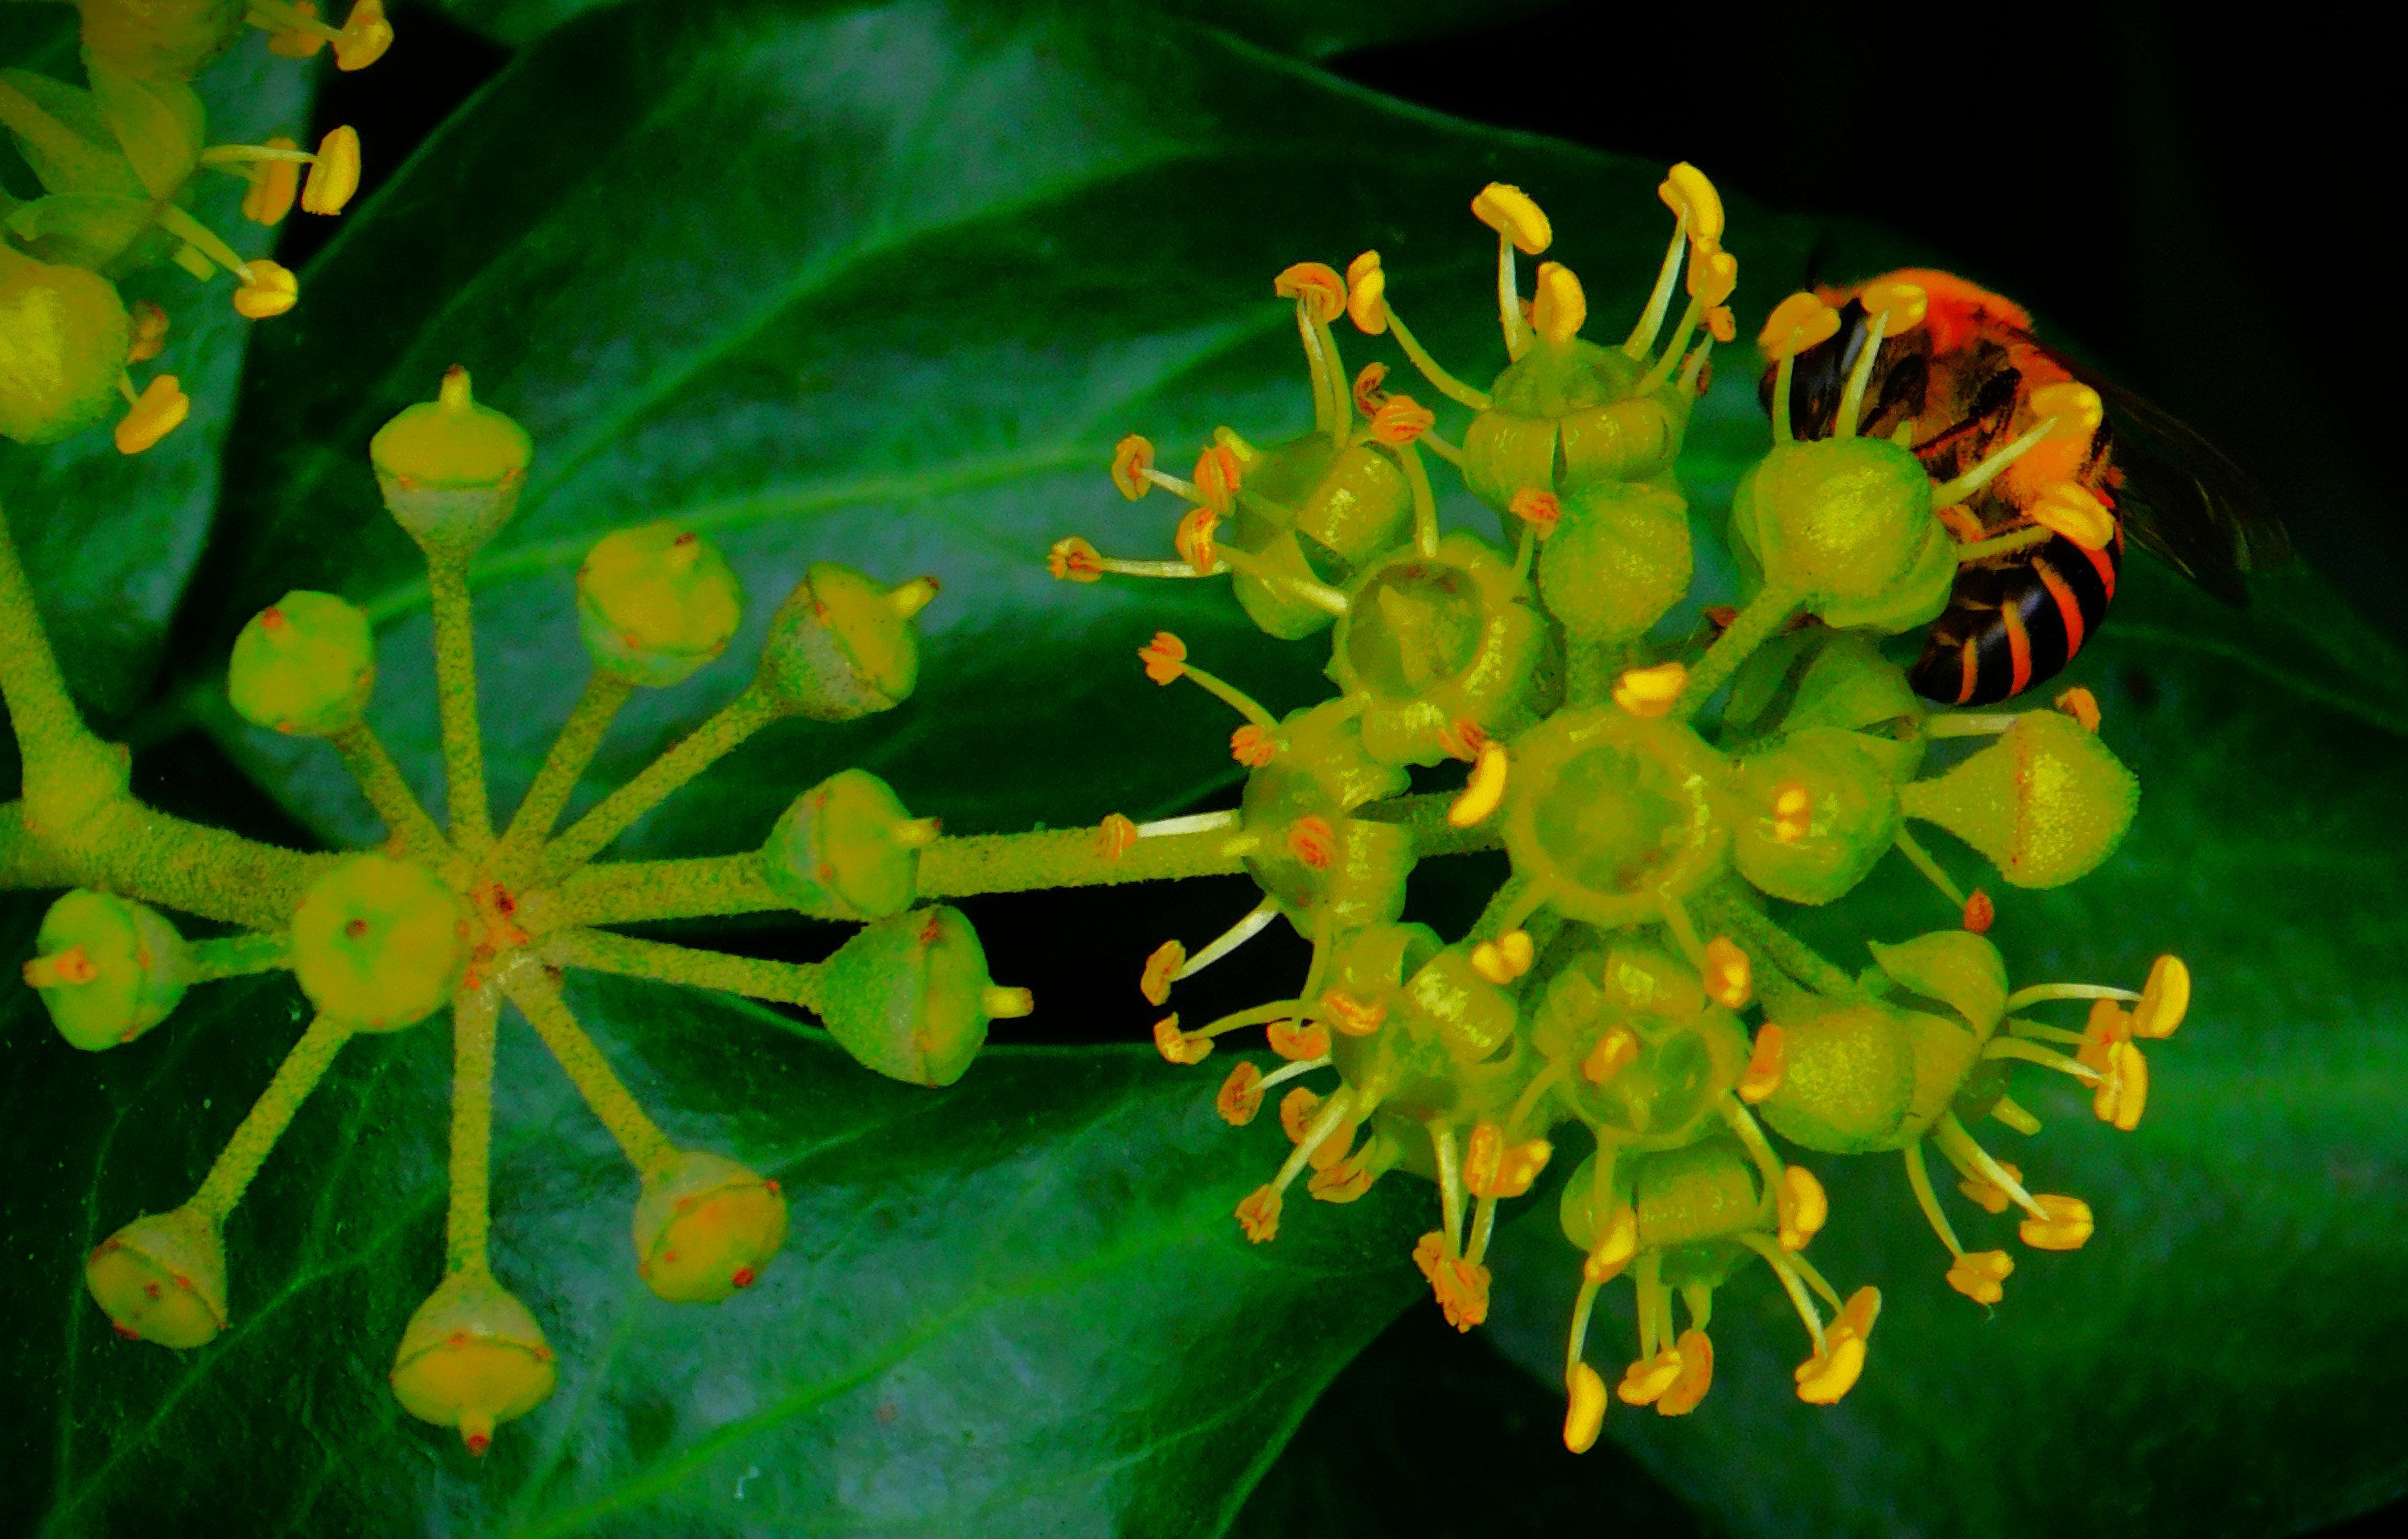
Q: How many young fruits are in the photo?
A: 11